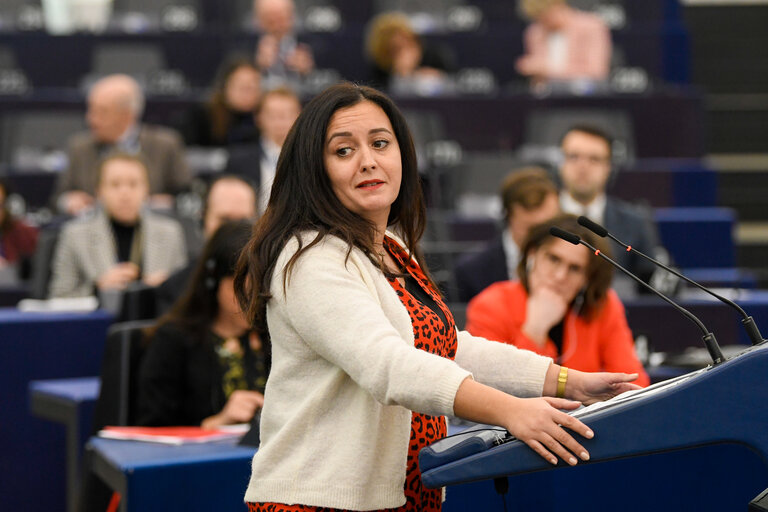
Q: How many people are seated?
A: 13